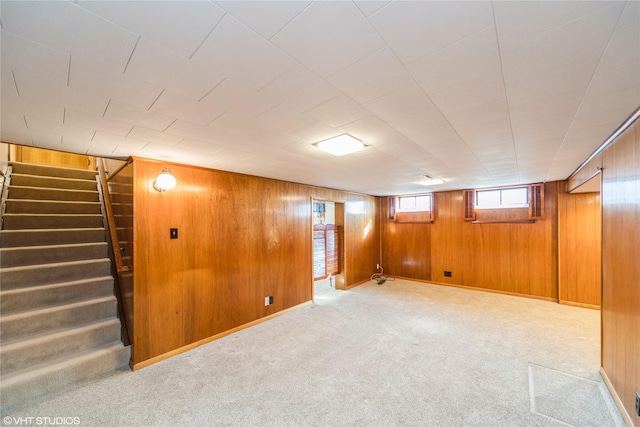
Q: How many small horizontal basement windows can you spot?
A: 2